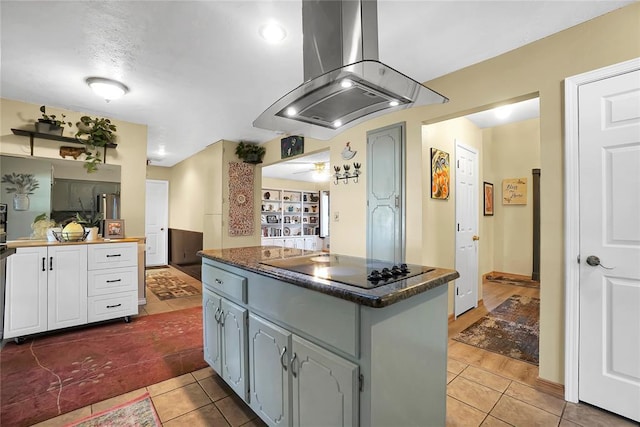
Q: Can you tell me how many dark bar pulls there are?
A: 5